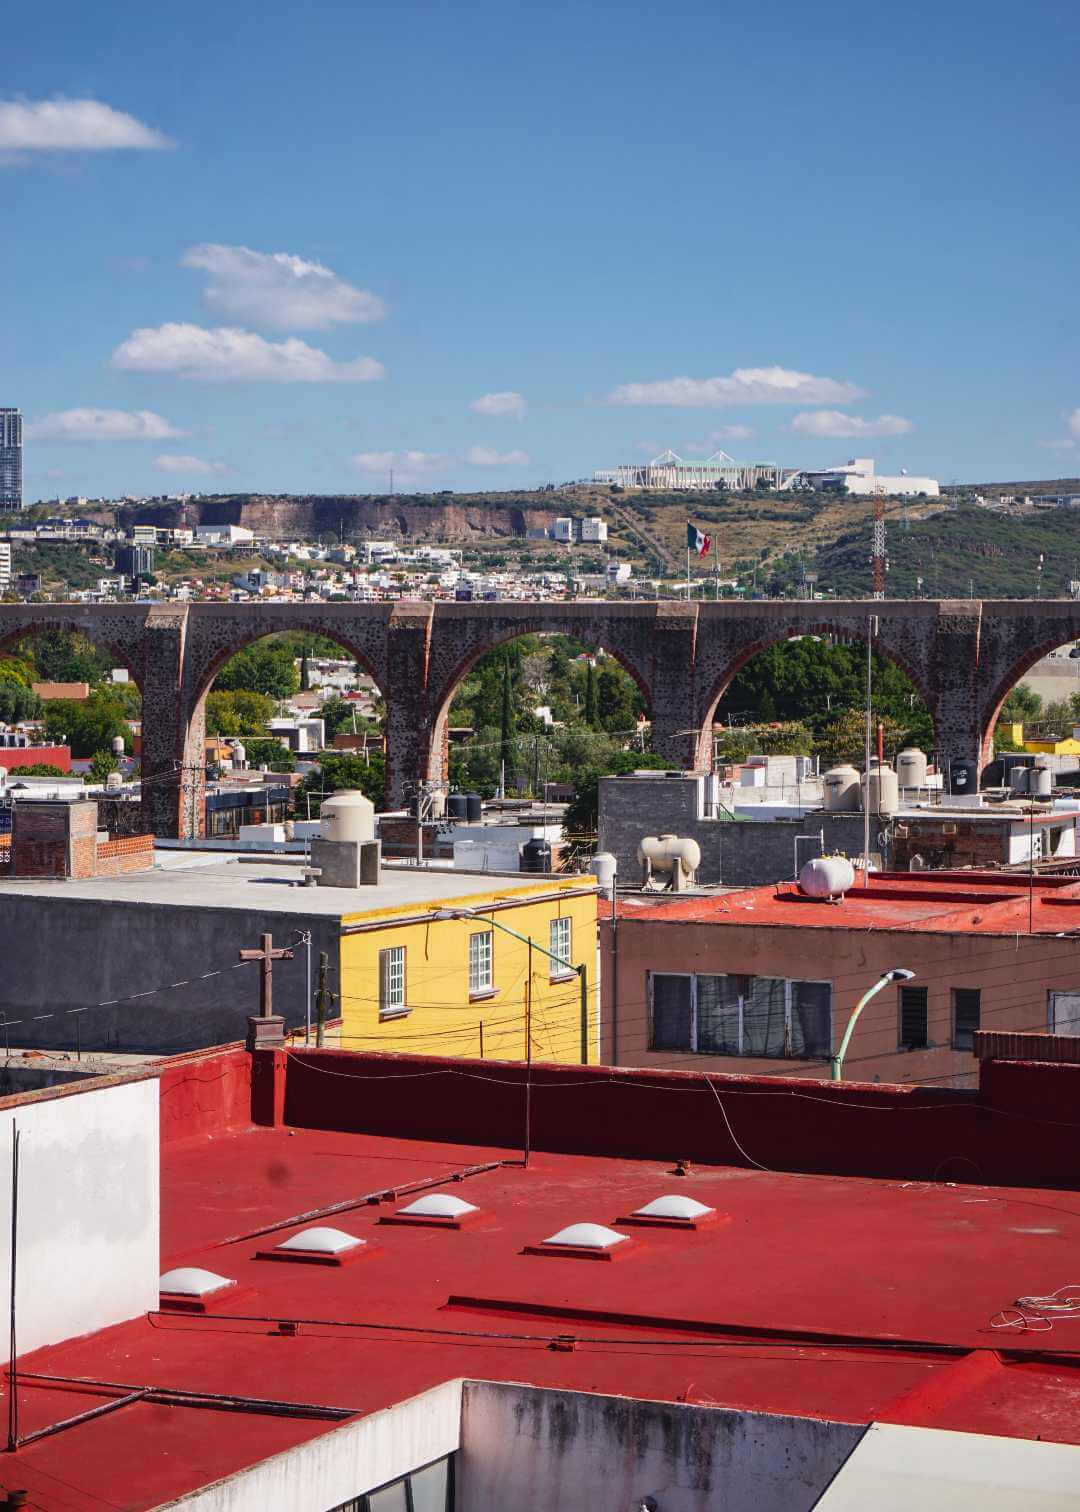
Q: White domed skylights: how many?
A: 5